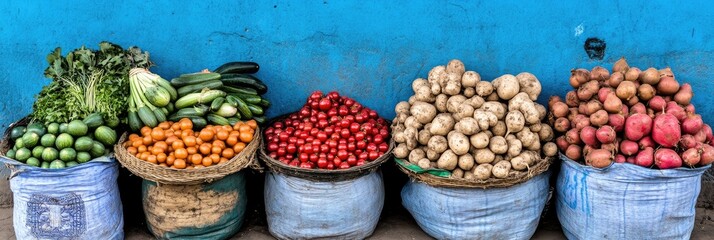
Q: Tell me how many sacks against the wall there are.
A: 5